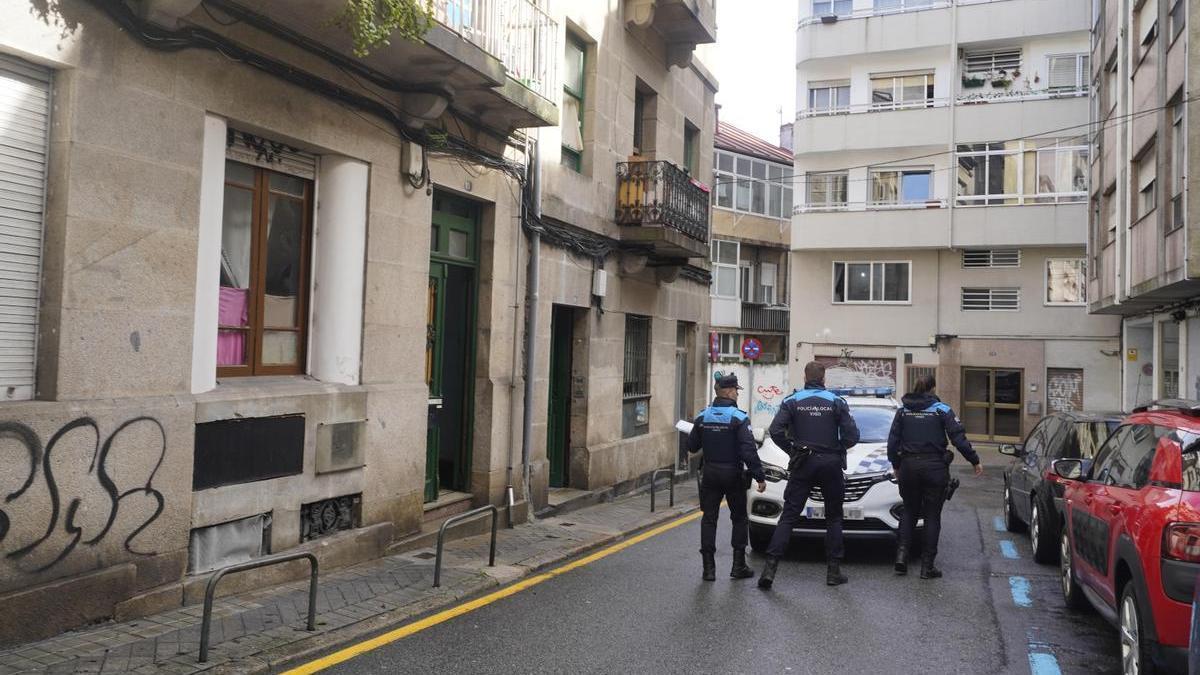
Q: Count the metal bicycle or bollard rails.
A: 3